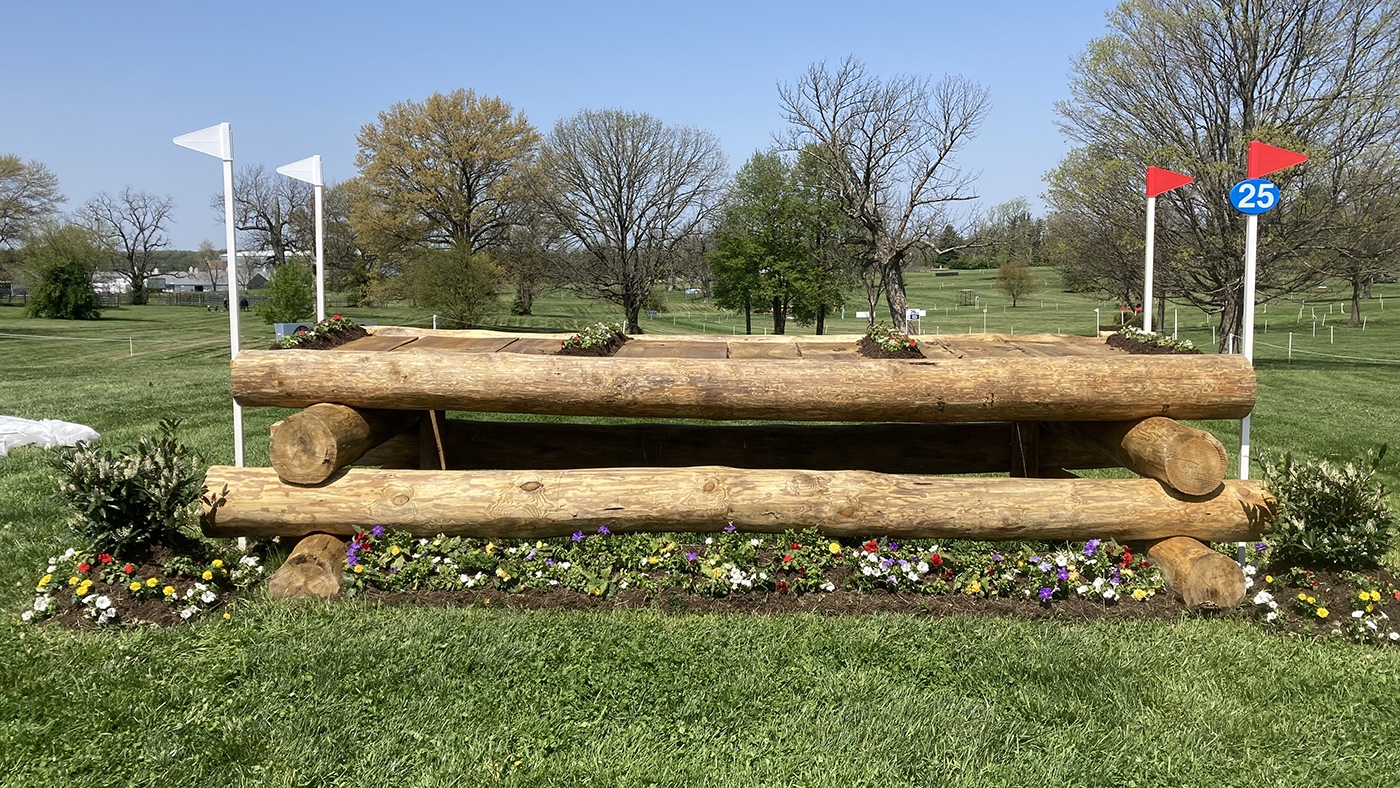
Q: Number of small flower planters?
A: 4